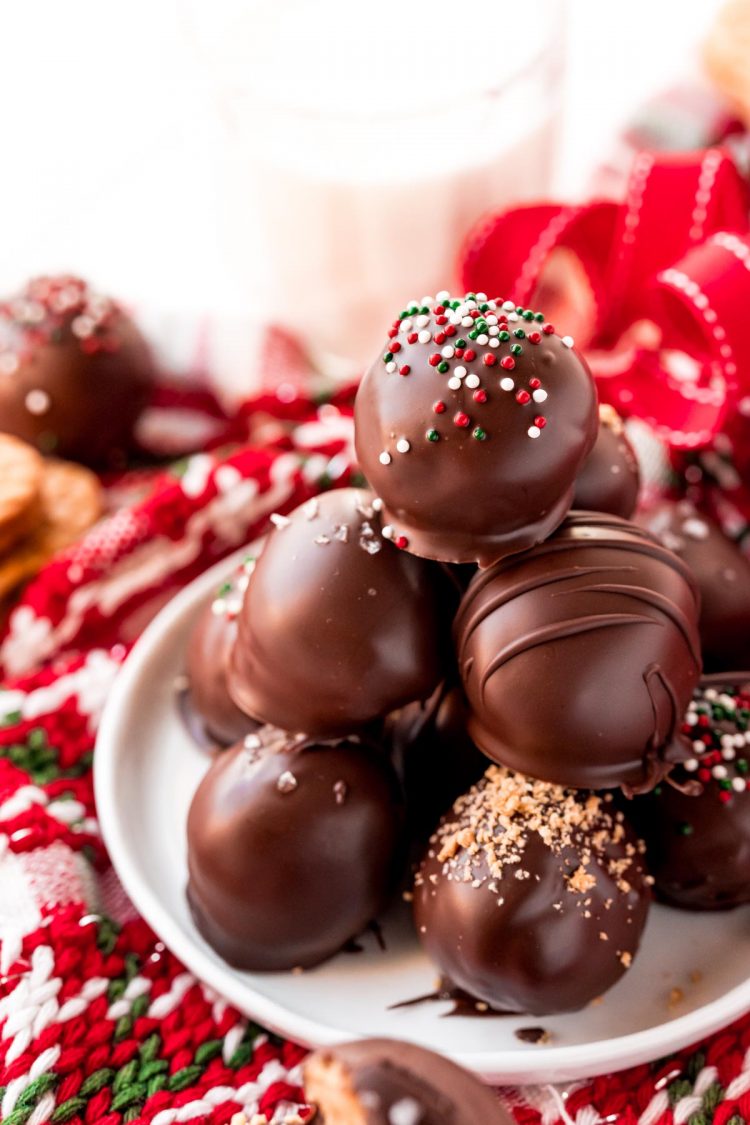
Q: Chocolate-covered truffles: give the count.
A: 12